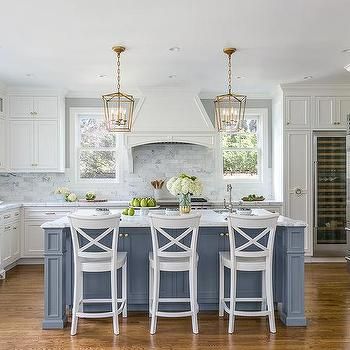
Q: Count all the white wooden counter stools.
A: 3